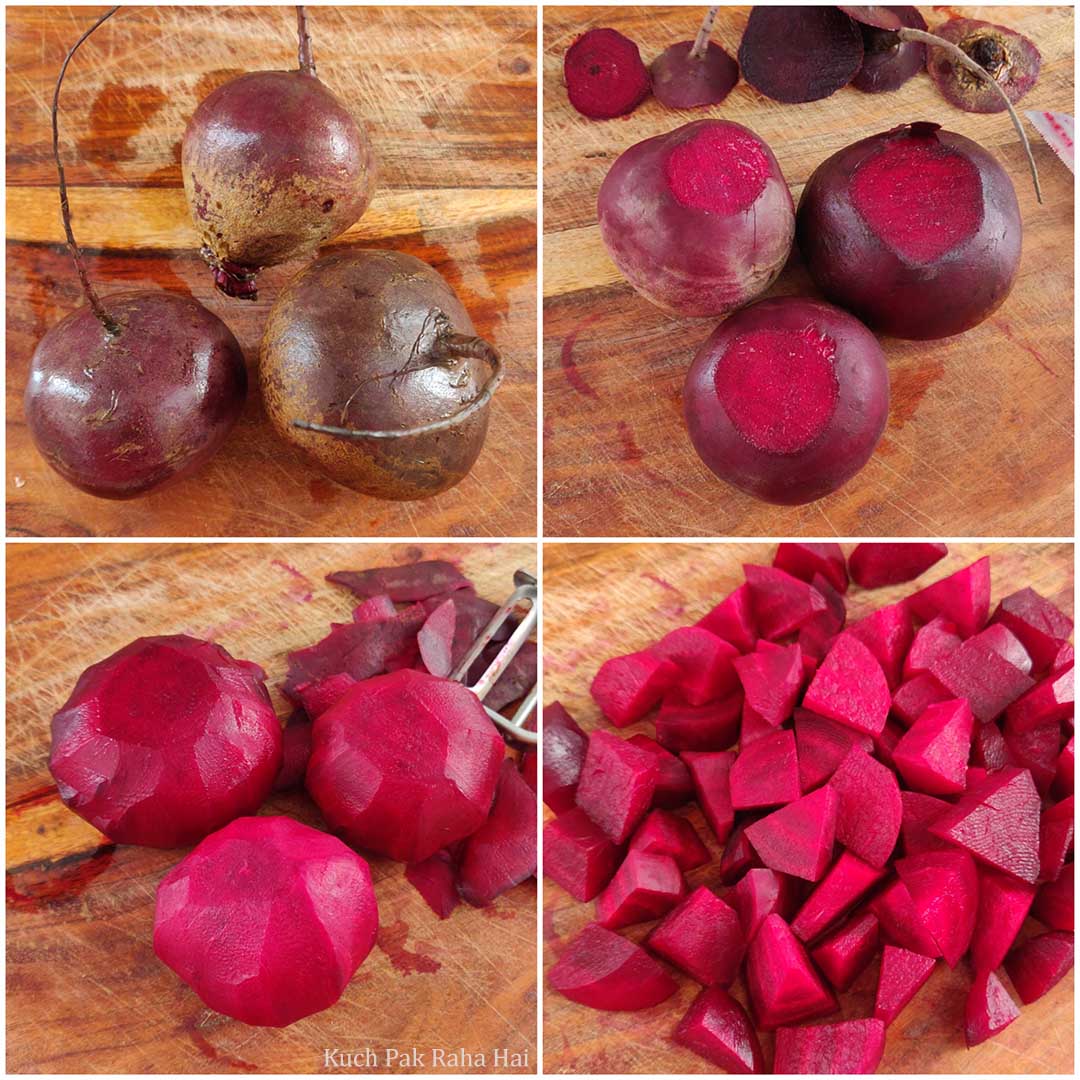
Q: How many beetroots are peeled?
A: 3